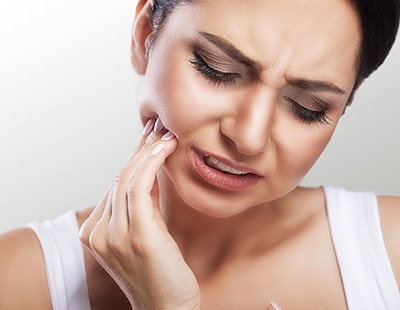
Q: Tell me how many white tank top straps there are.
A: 2